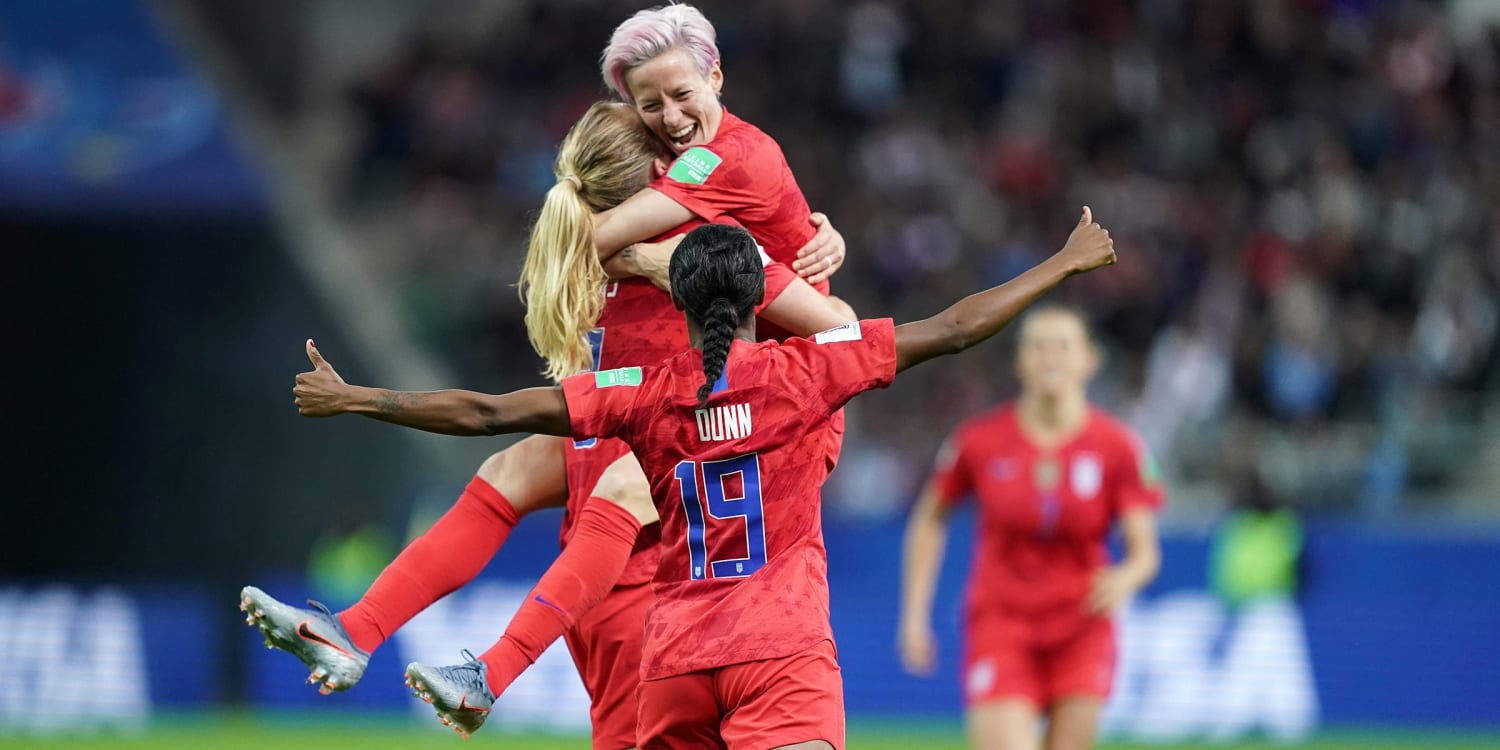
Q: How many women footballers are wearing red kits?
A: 4